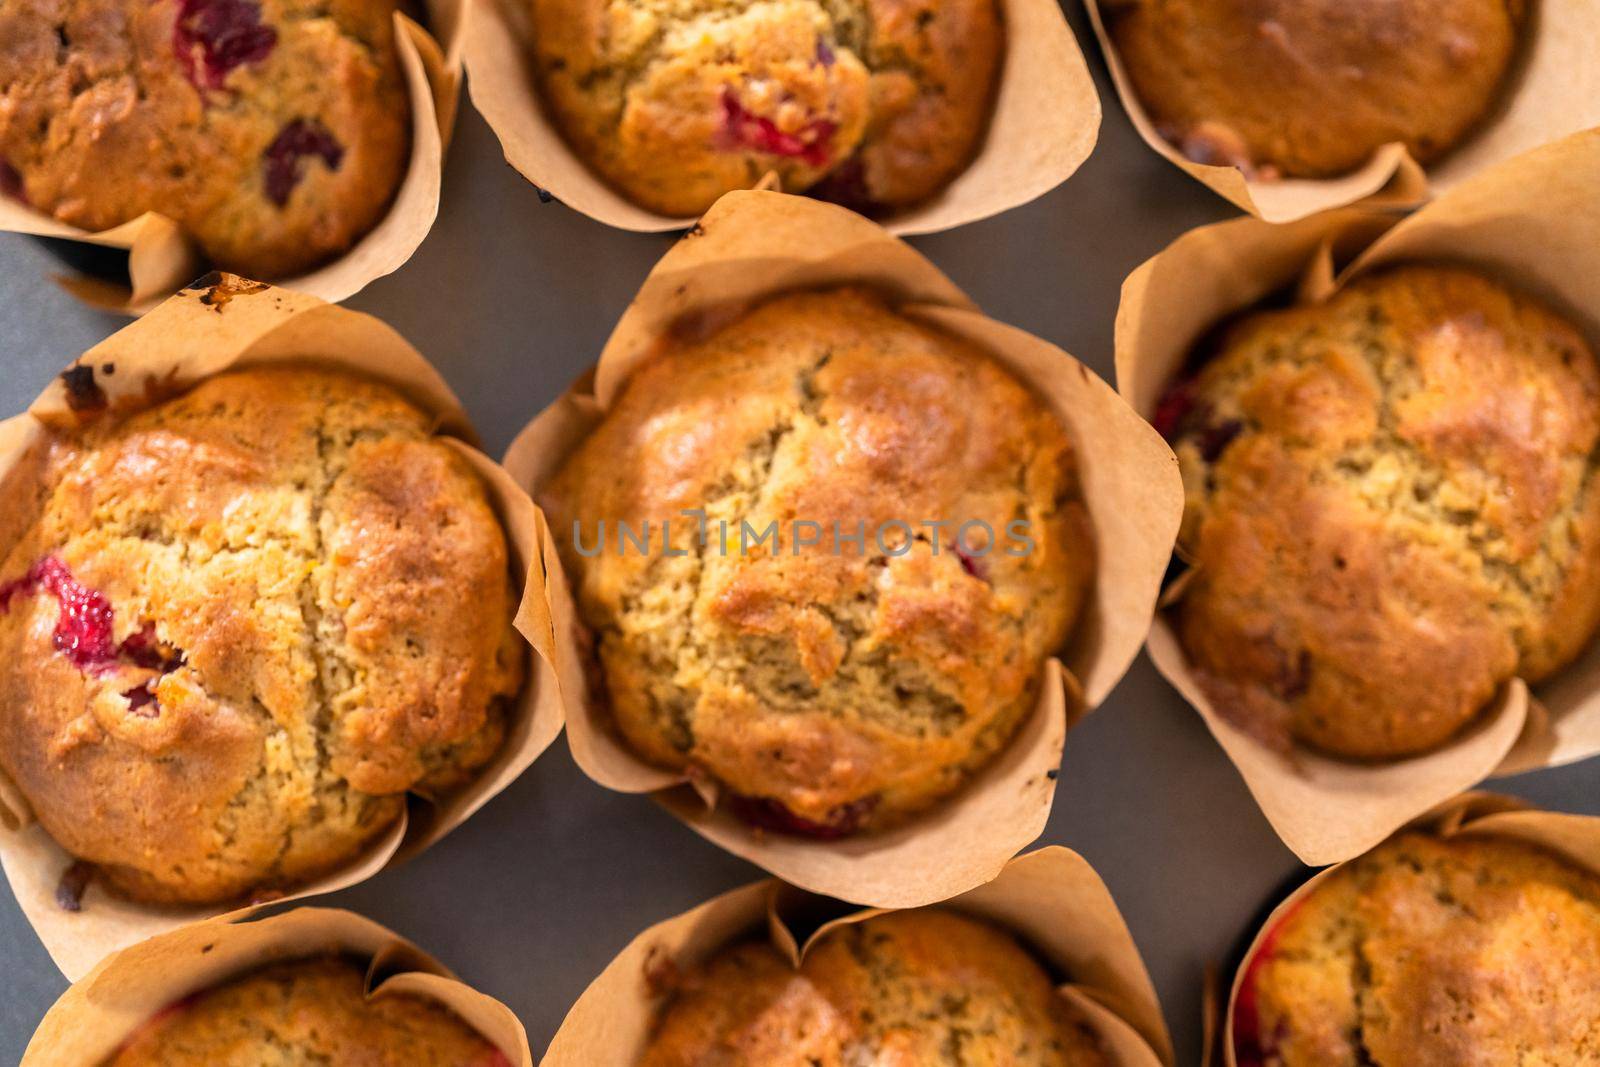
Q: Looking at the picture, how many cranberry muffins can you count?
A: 9